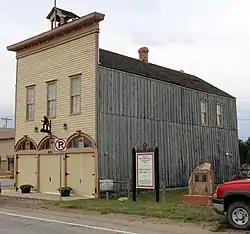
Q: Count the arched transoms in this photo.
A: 3